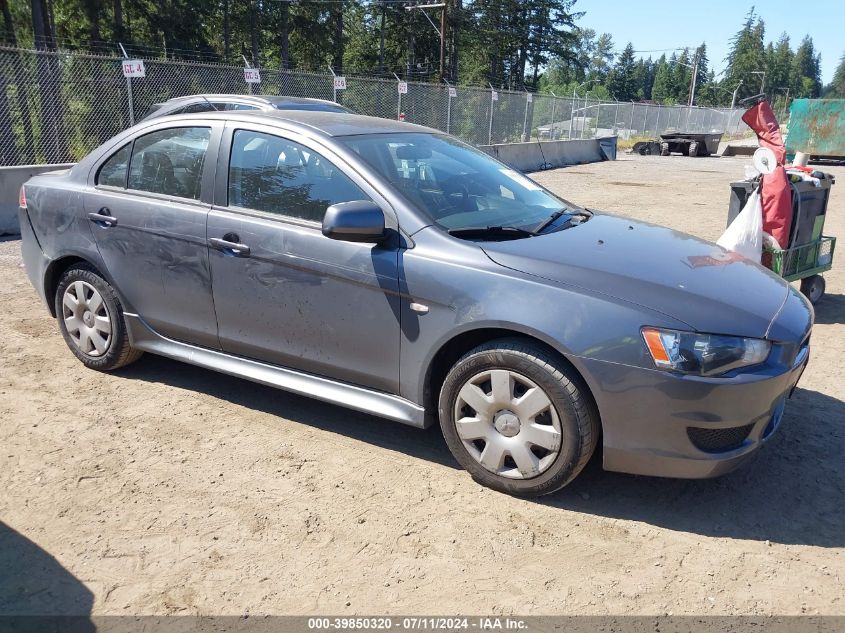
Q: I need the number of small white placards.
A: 7